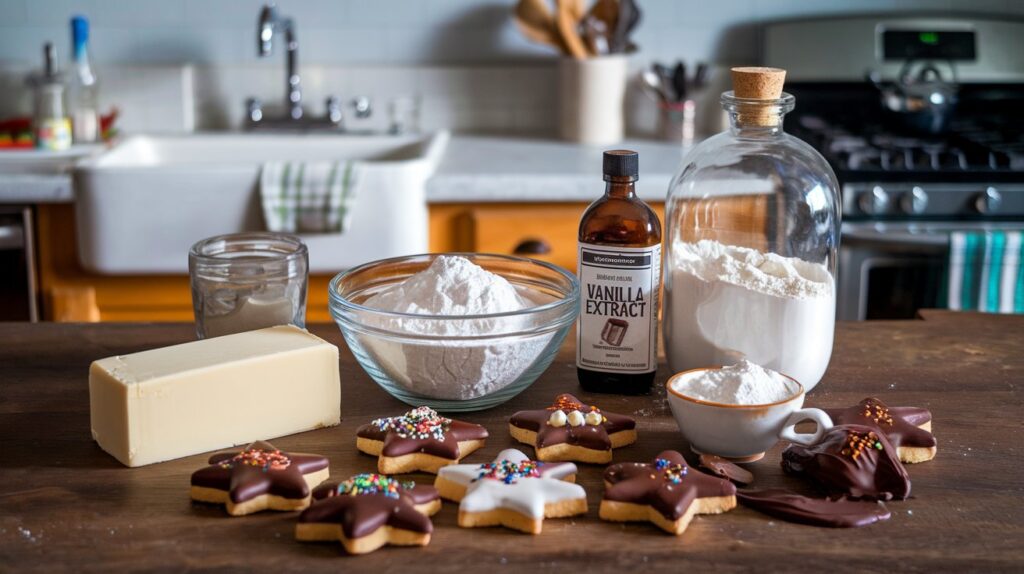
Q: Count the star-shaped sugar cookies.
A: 7